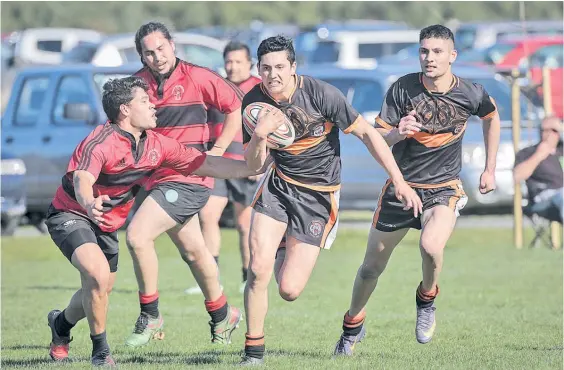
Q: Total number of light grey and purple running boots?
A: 2